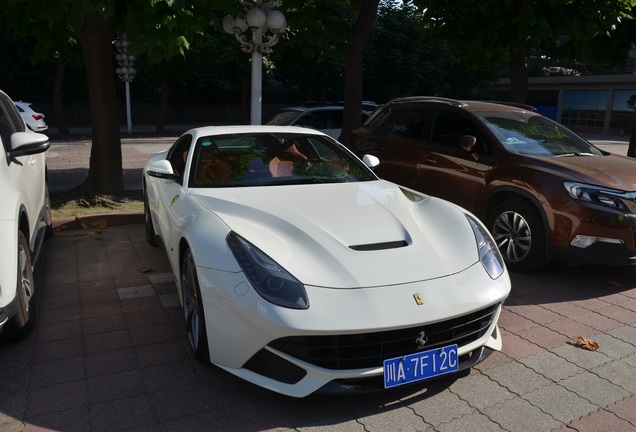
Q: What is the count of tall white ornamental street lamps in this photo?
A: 2